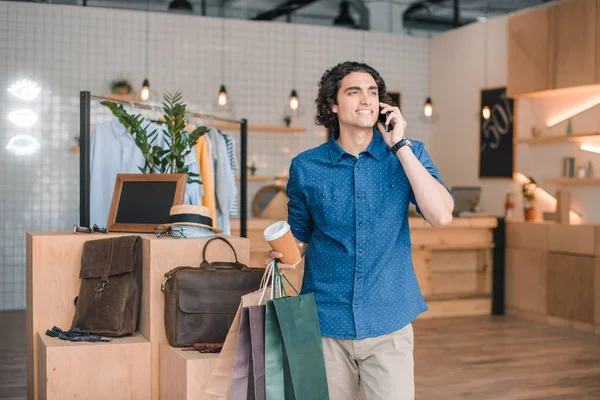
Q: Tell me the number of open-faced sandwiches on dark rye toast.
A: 0